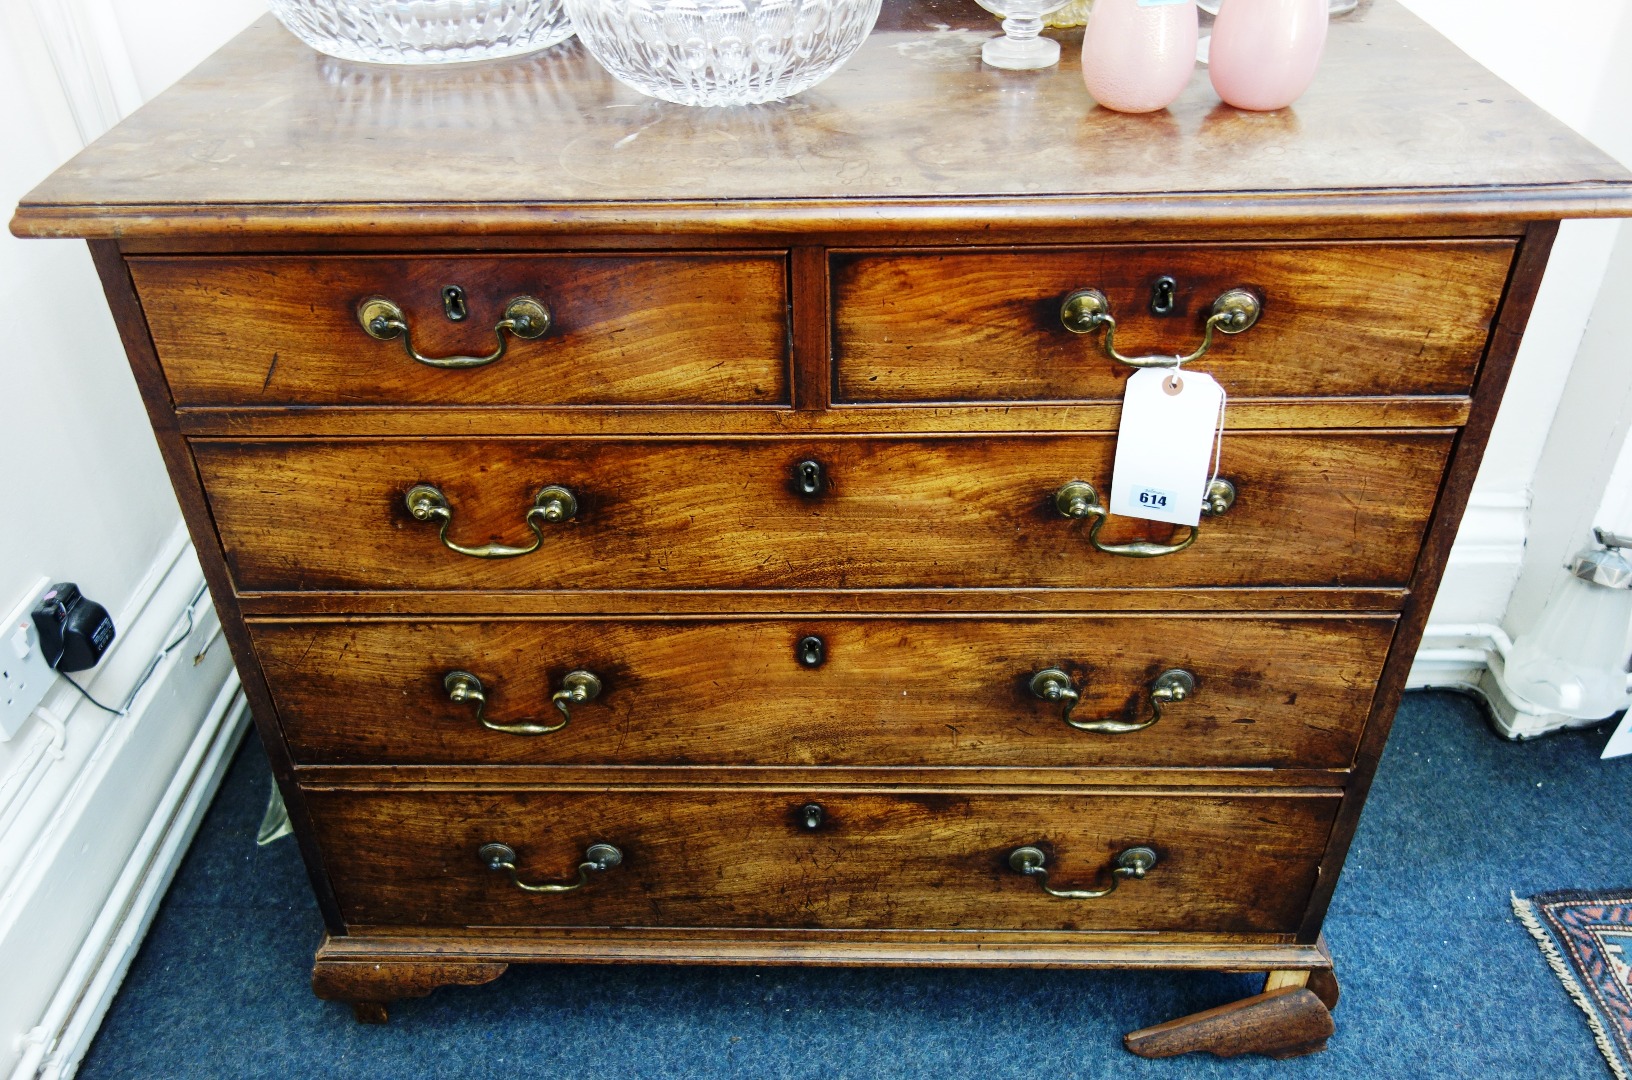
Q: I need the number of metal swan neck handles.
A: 8